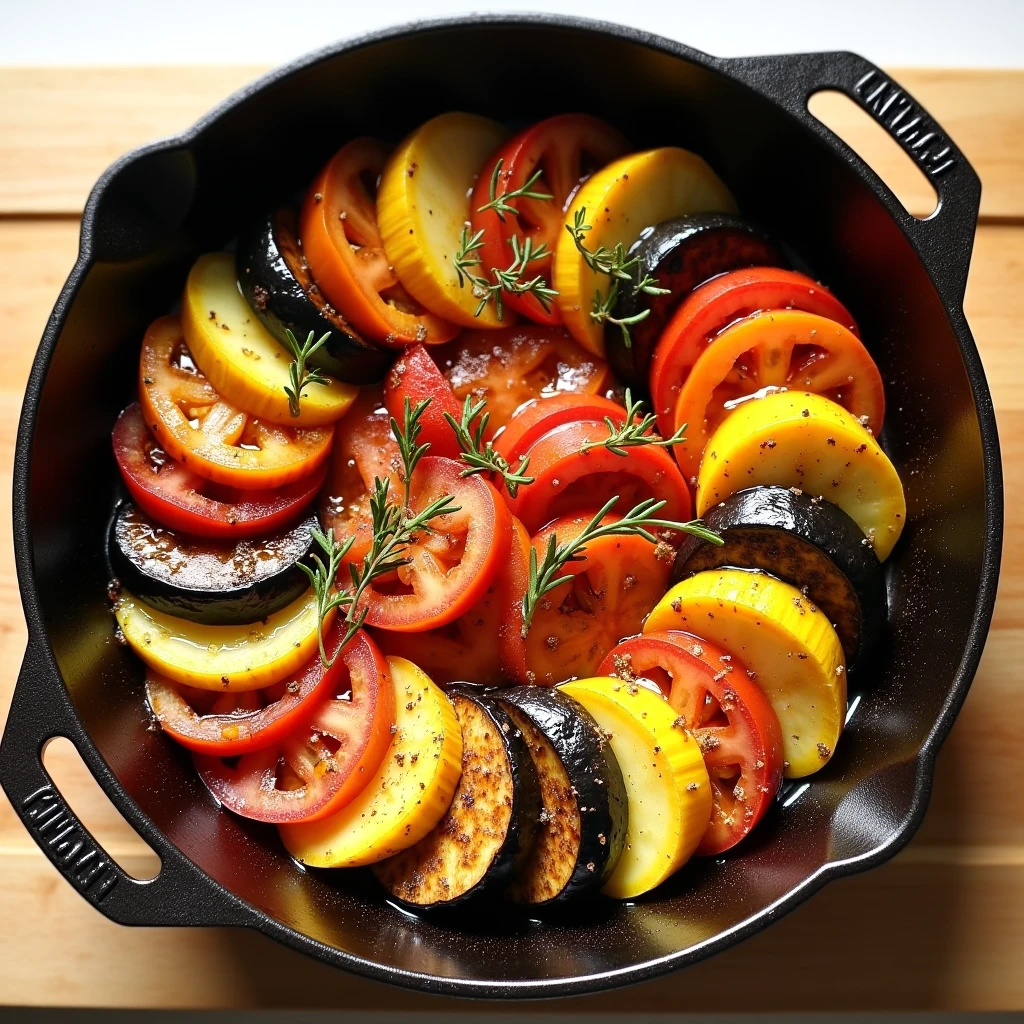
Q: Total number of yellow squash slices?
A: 8